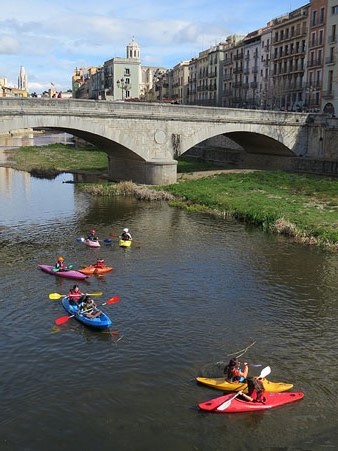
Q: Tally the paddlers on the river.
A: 8